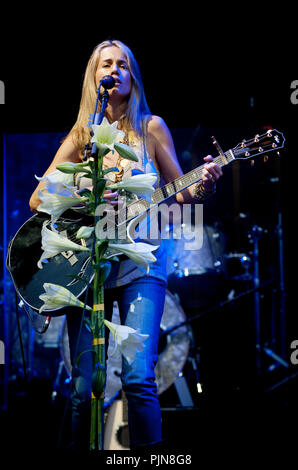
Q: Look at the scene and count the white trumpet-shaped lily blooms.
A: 8